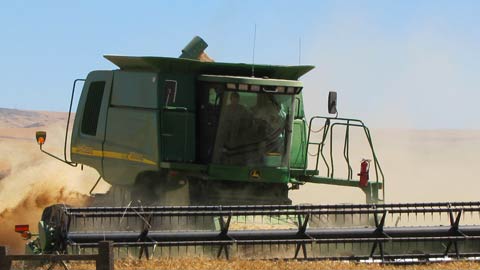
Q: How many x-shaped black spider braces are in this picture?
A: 5